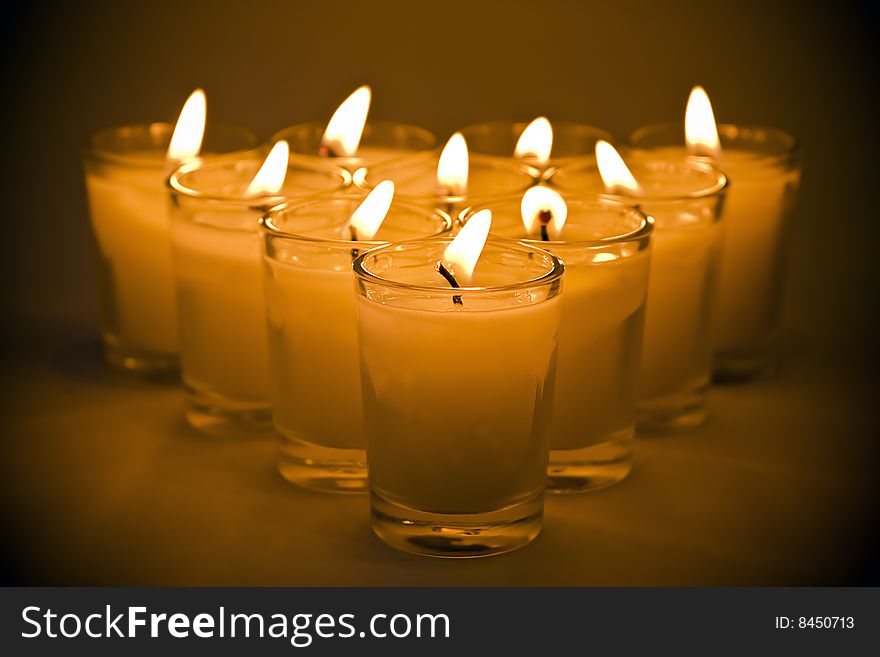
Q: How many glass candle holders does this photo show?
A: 10